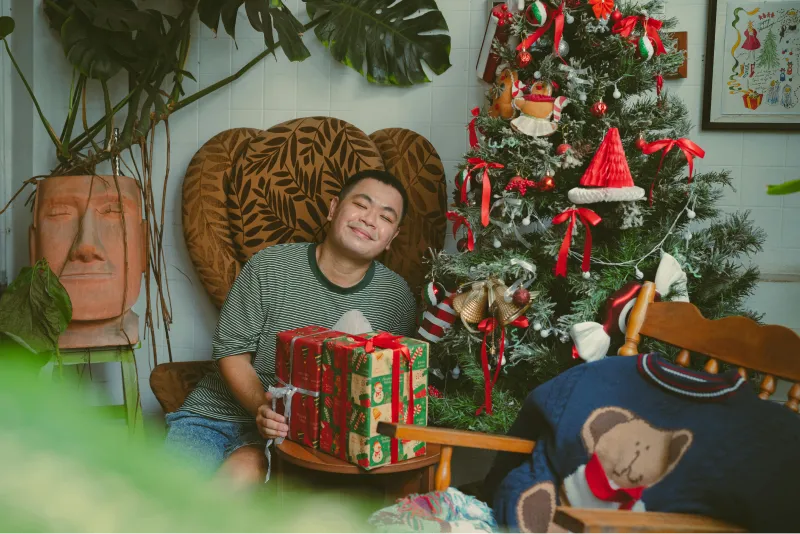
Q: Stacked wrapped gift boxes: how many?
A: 2